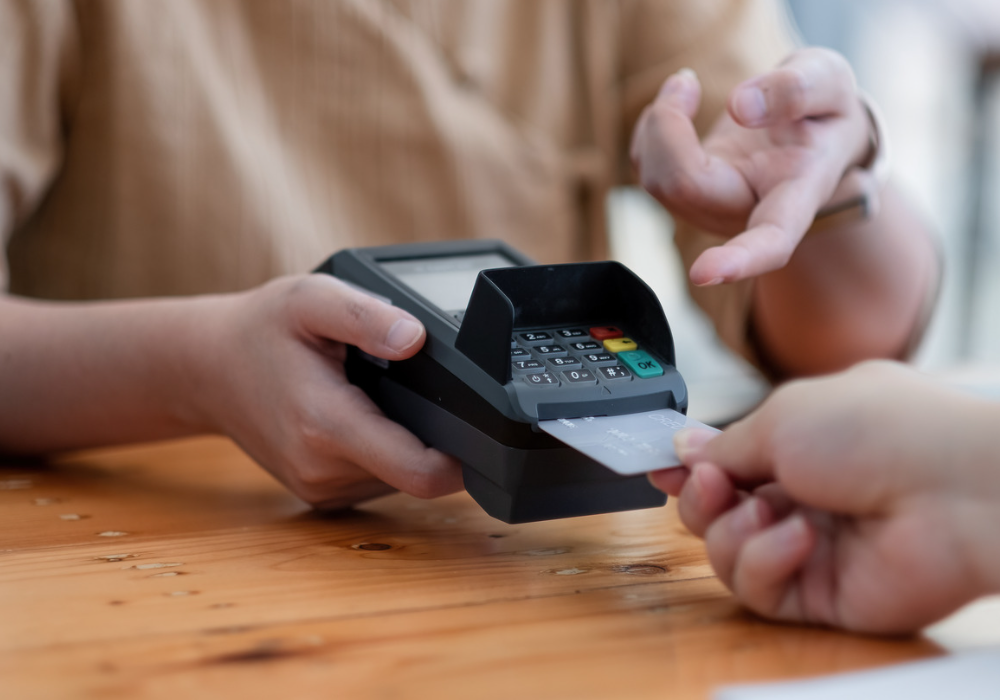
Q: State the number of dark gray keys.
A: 12